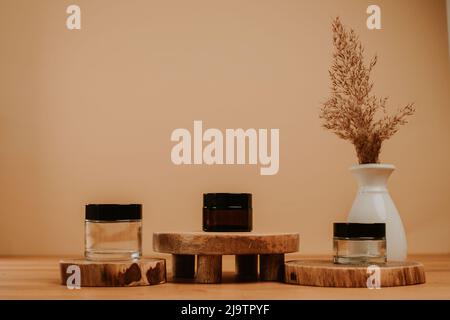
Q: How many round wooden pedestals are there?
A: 3